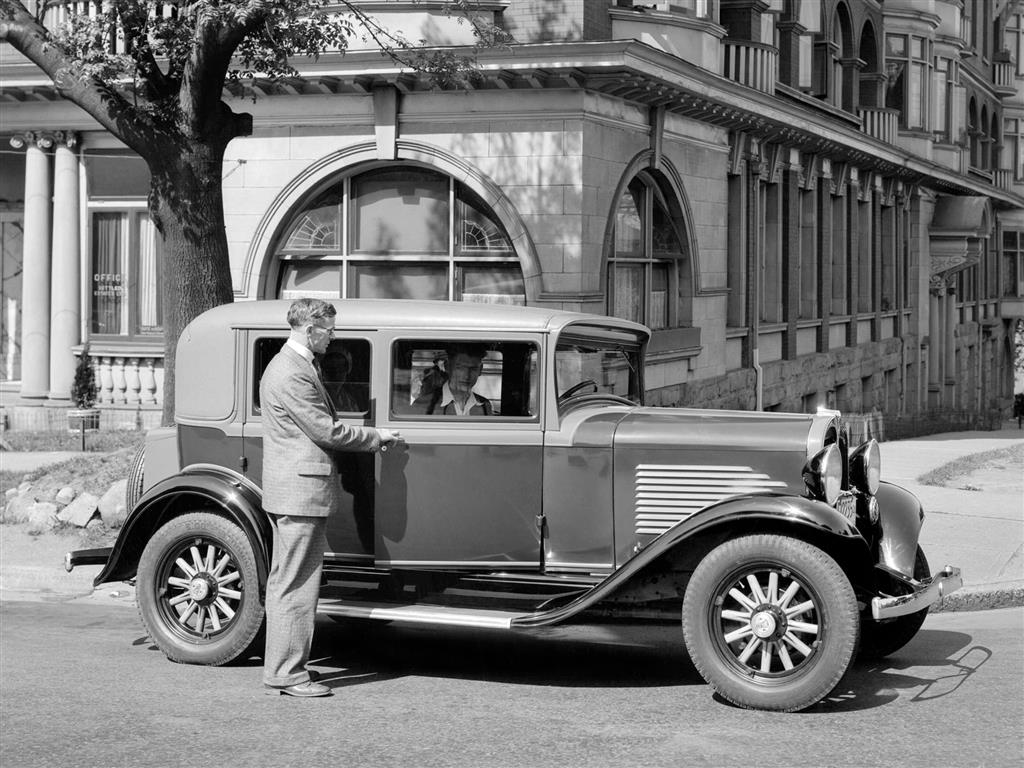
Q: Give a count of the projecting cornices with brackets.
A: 1